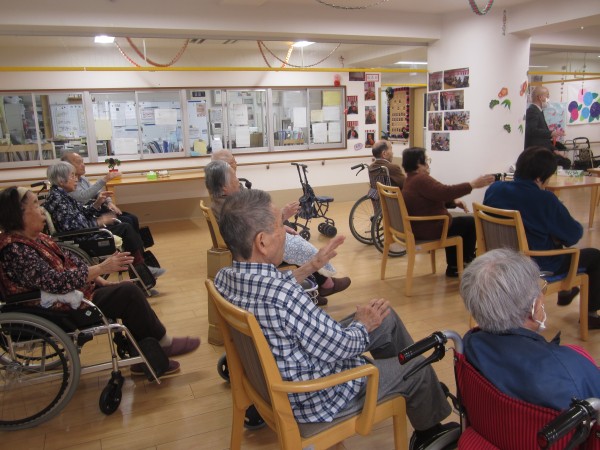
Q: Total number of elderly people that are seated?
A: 10